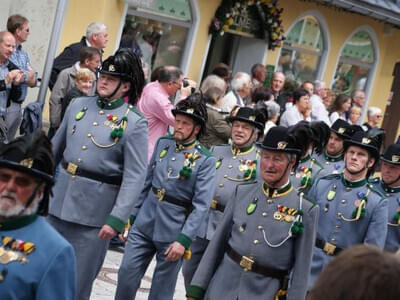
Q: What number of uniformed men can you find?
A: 9